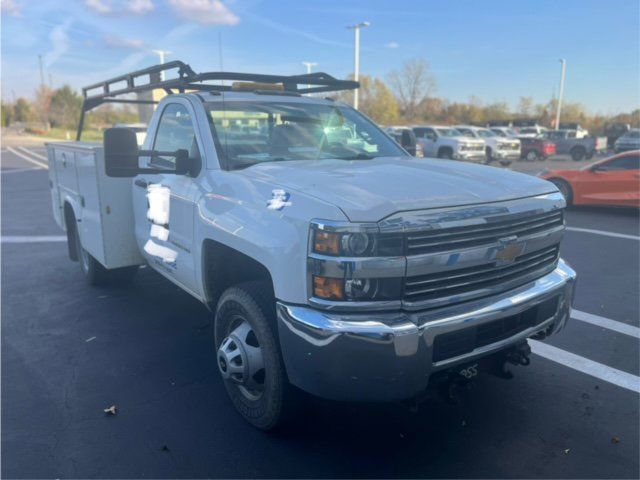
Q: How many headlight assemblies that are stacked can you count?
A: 2